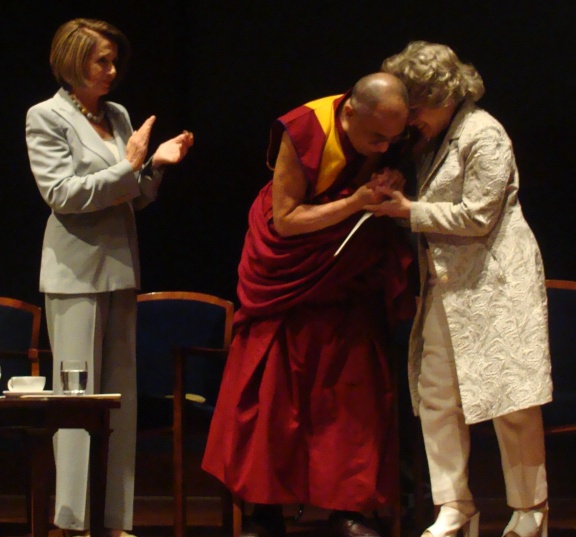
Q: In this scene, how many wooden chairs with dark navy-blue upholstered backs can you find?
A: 3